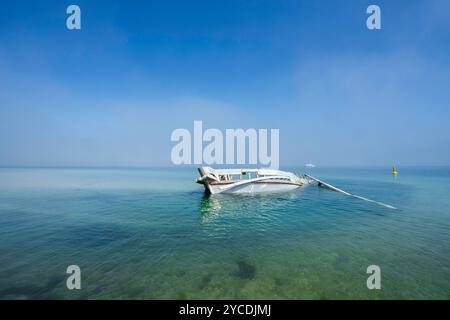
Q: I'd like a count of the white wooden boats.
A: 1